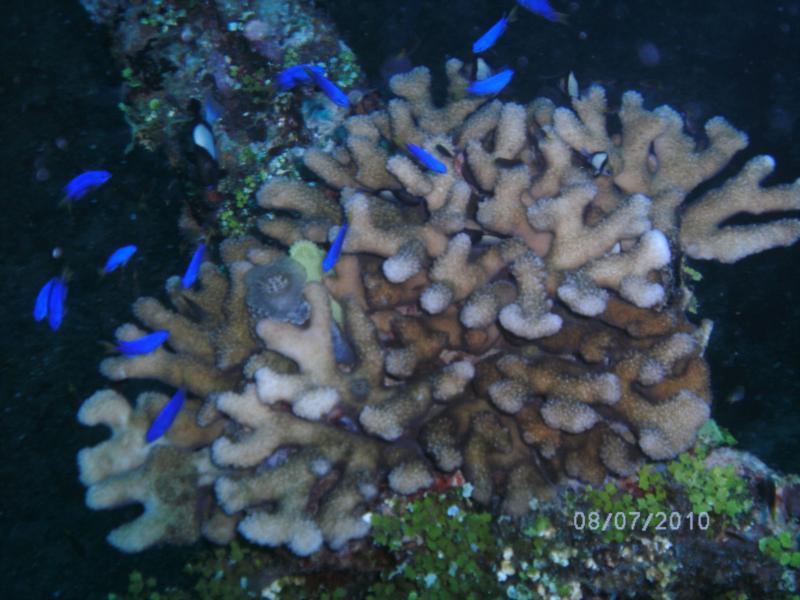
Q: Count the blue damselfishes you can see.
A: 14